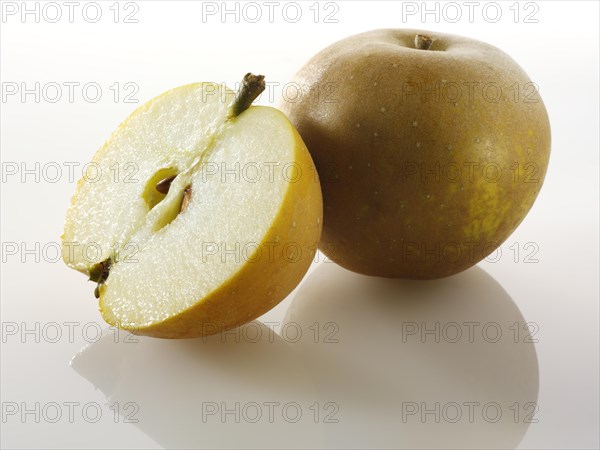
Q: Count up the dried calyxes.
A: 1